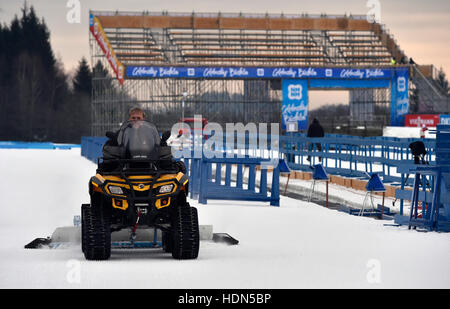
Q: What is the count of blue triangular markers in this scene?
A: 3